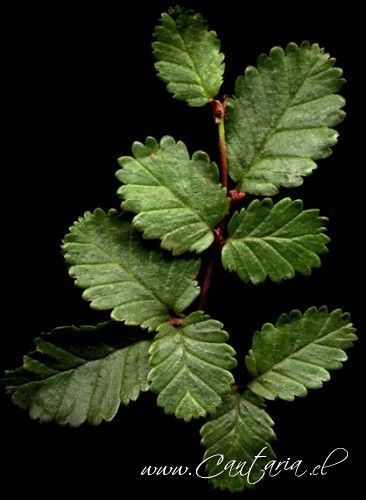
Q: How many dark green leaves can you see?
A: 9